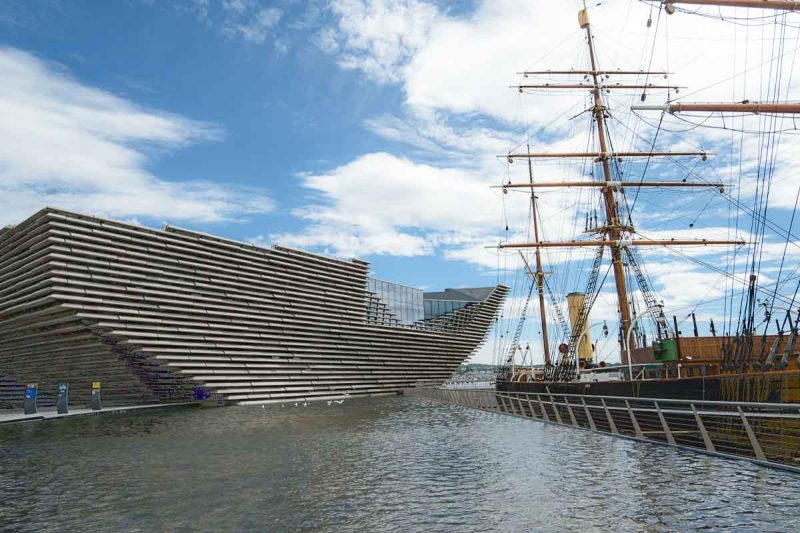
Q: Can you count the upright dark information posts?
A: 3